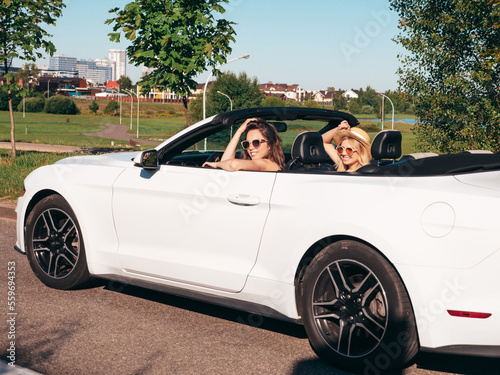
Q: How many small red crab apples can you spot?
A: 0